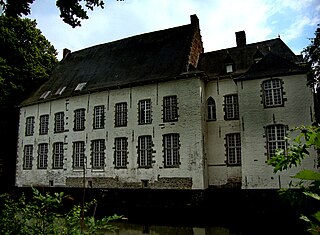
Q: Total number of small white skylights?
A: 3